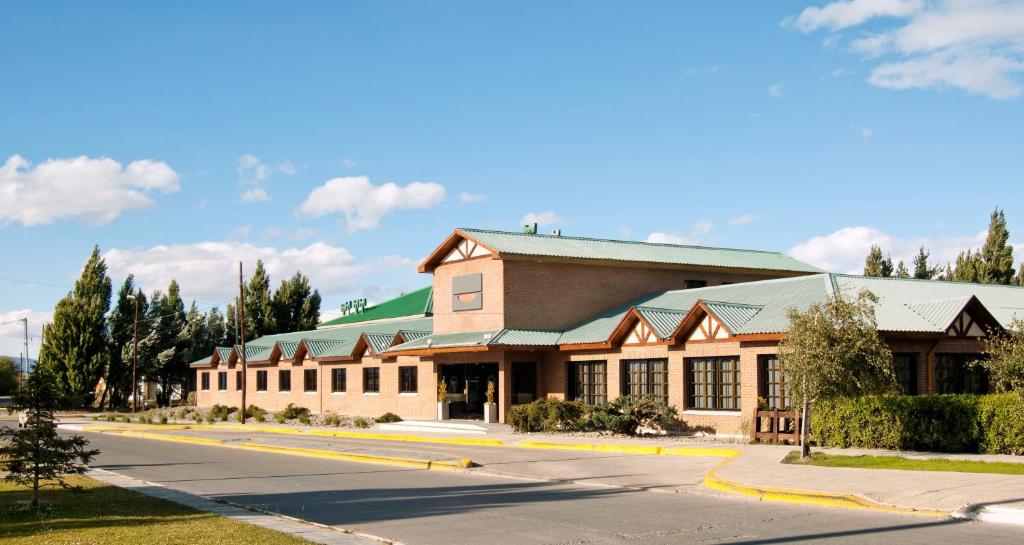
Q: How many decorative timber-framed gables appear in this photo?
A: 10